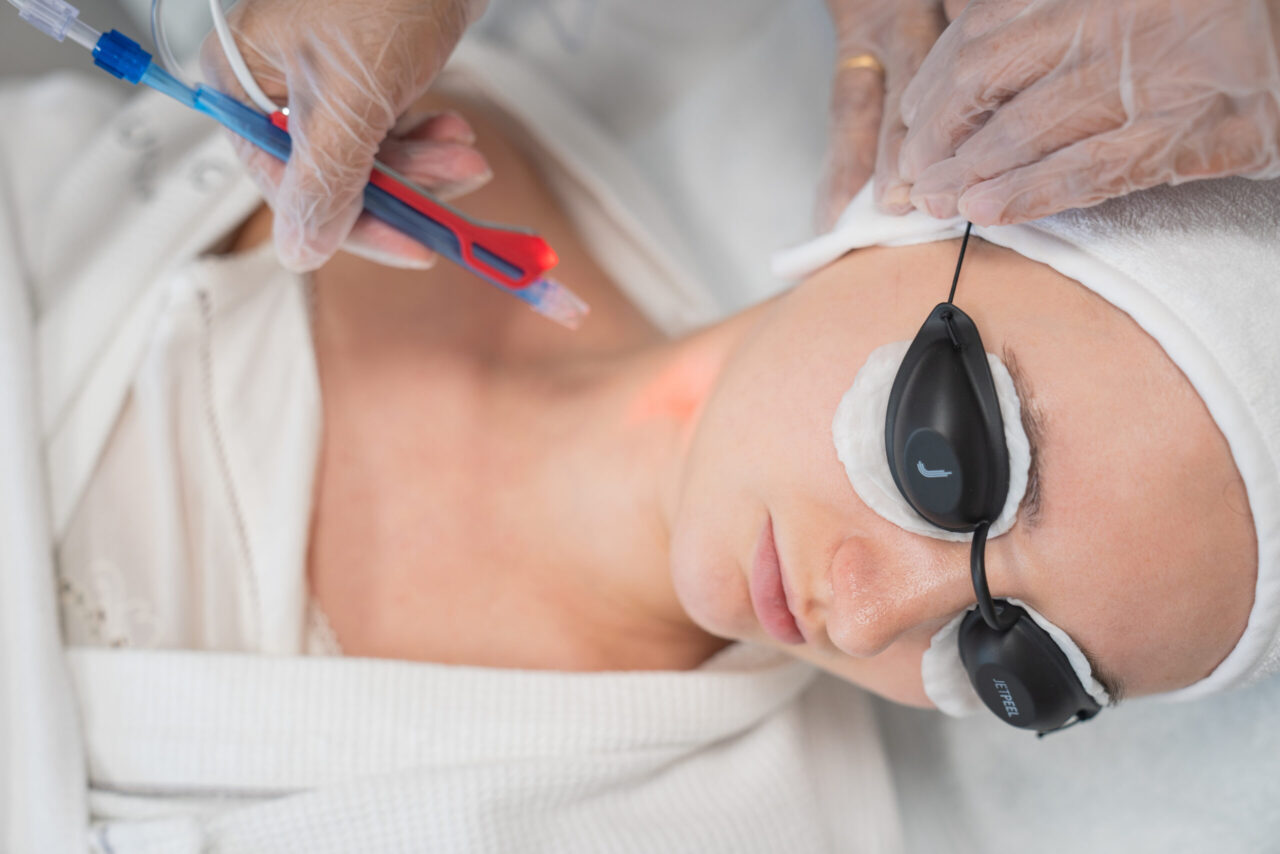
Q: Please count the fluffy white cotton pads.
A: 2